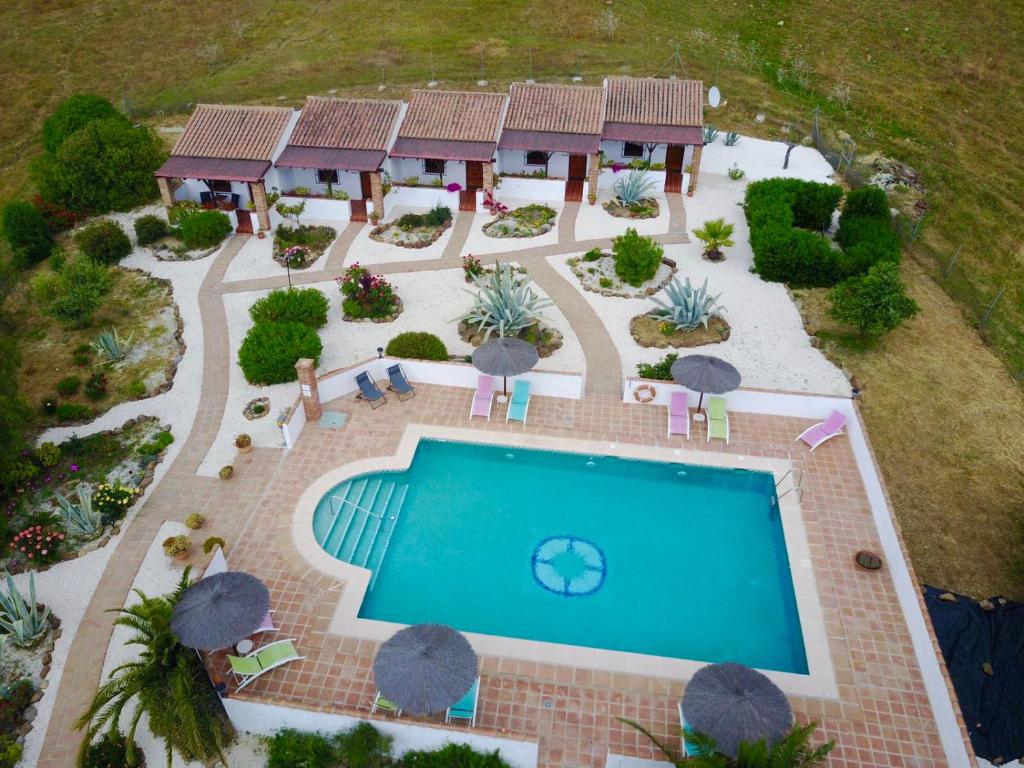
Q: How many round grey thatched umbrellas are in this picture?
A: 5